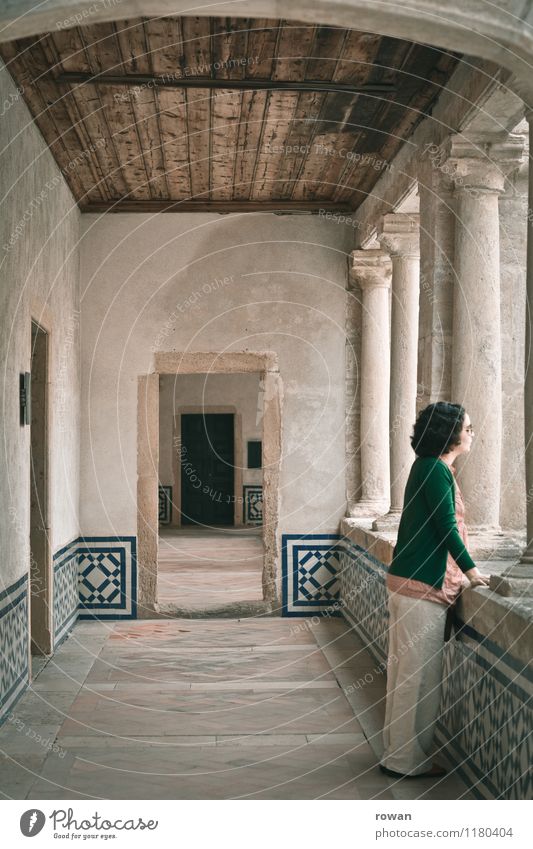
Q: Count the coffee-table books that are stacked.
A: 0